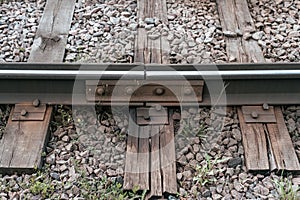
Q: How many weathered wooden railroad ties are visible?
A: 3